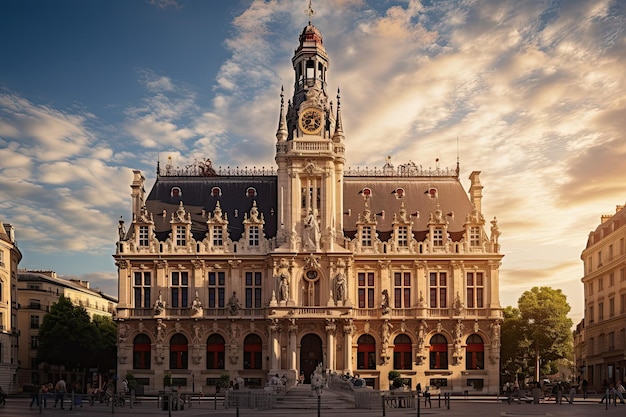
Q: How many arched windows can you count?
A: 8